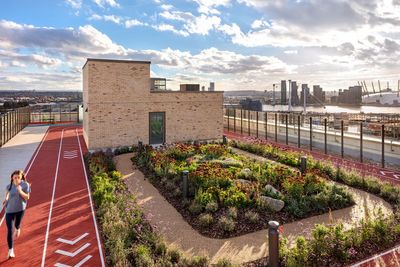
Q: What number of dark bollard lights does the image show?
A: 5